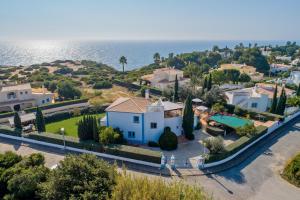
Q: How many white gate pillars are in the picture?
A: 3